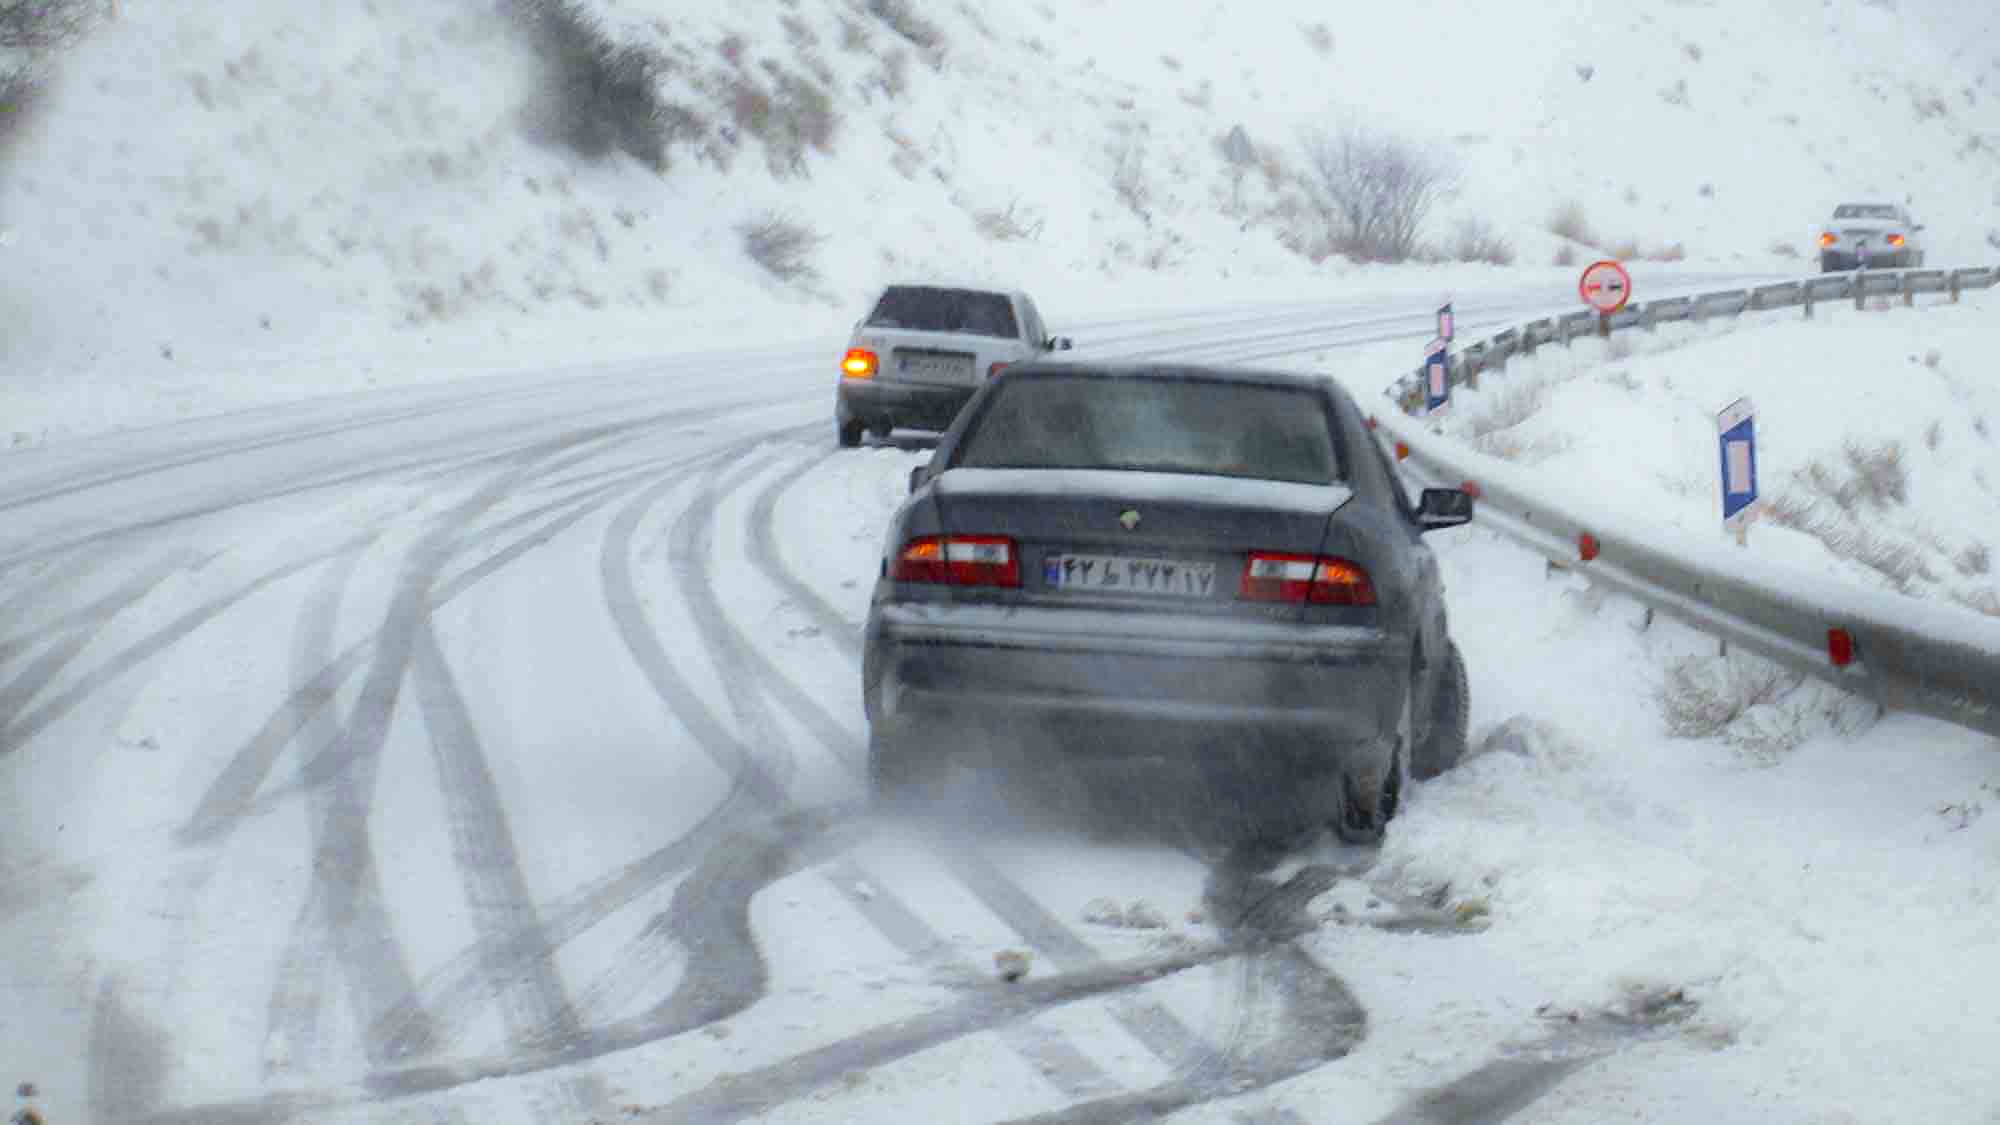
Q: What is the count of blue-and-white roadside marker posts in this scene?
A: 3